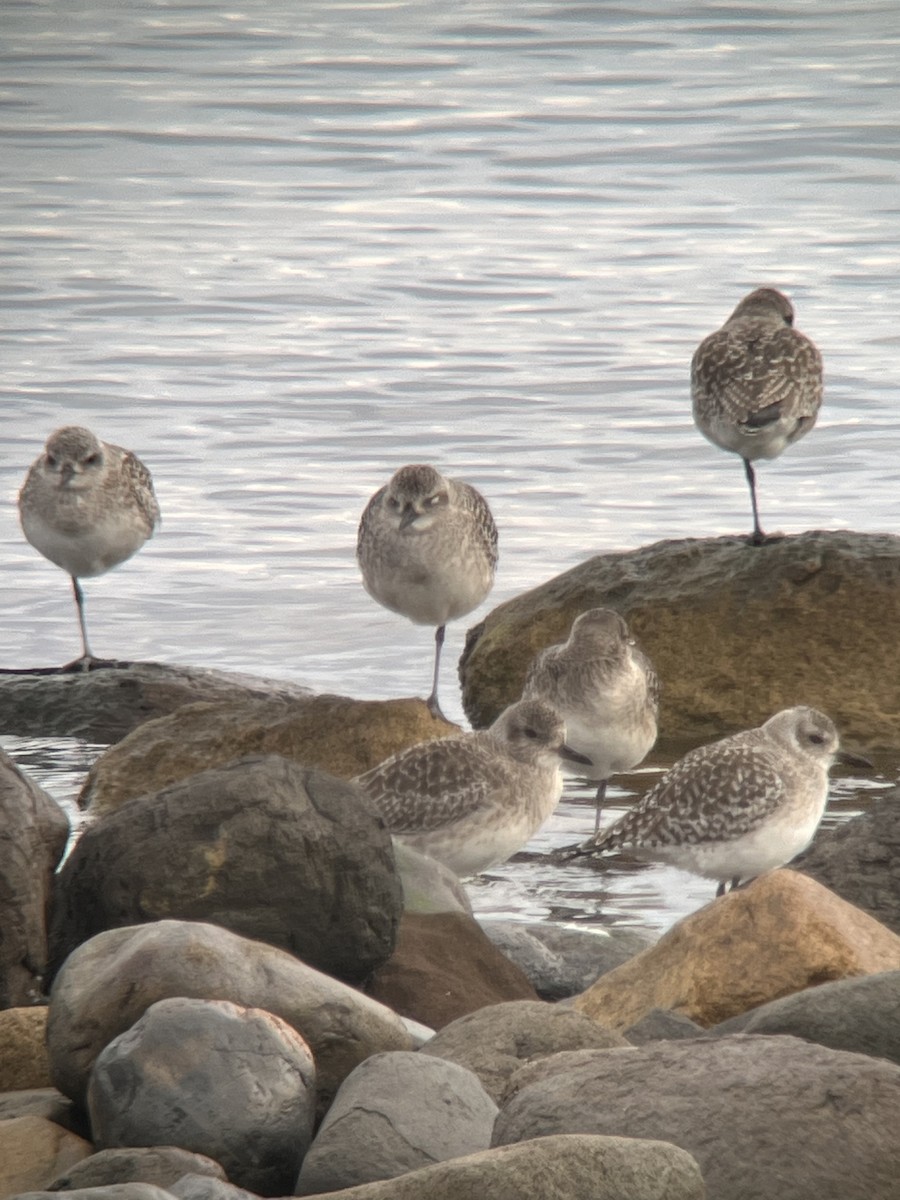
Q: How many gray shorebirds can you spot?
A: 6